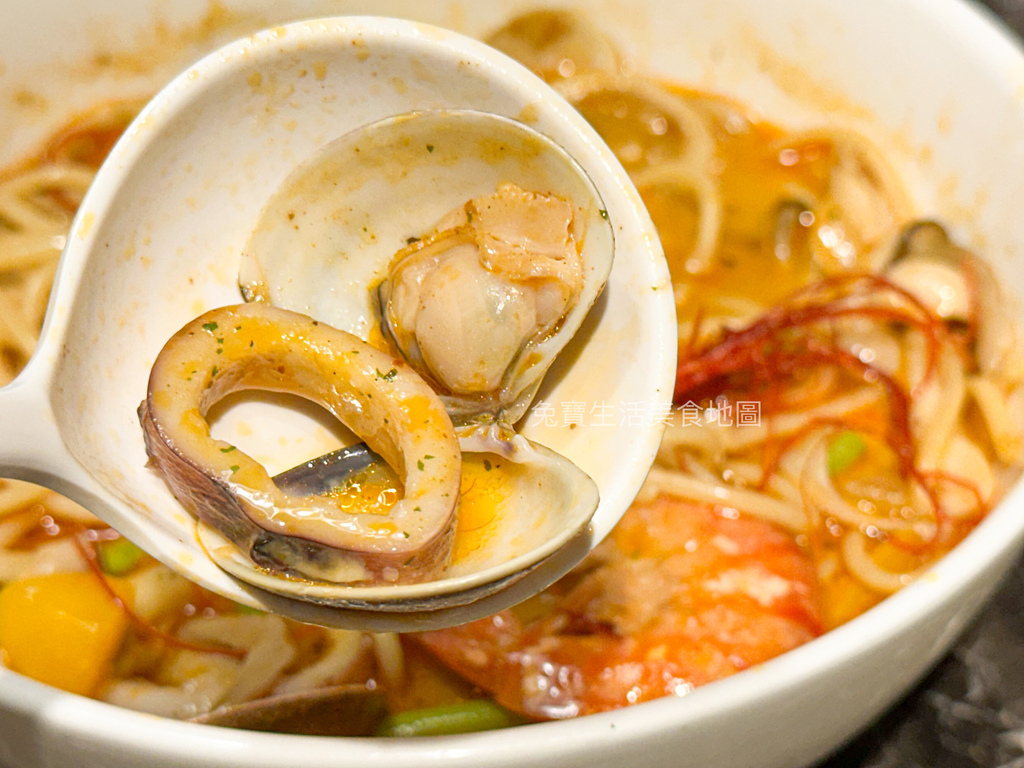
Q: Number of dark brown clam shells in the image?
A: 1